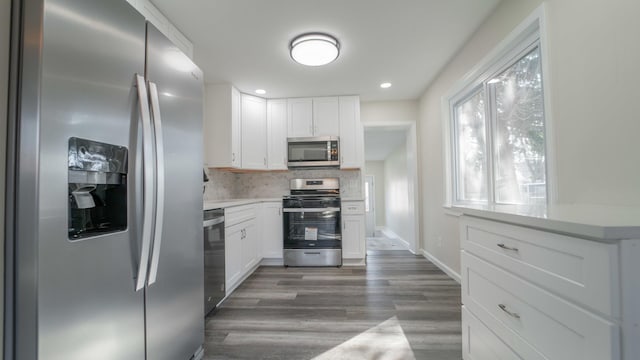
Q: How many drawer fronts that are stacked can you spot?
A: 3